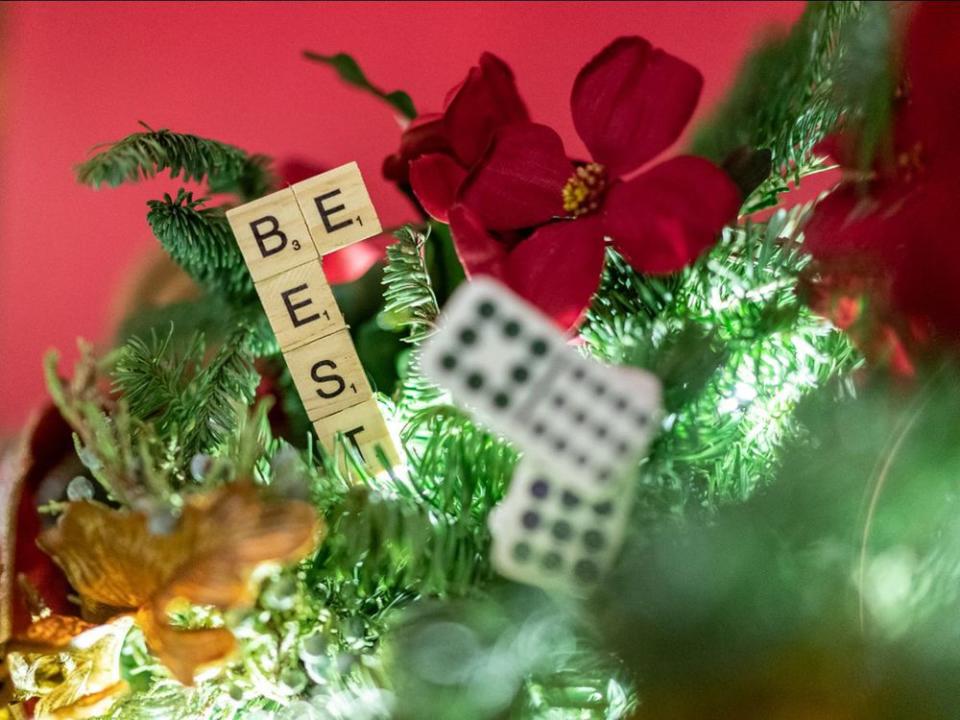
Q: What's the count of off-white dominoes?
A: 2